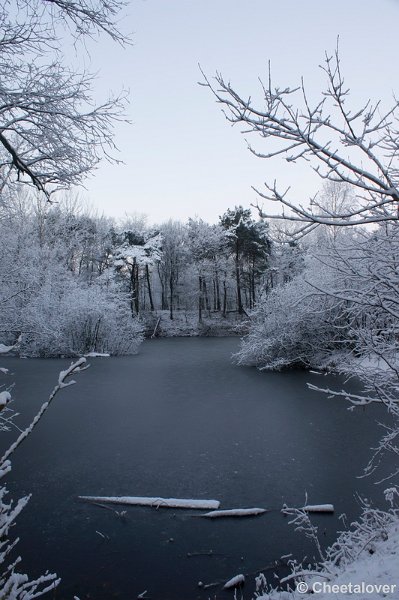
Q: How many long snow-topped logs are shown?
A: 3